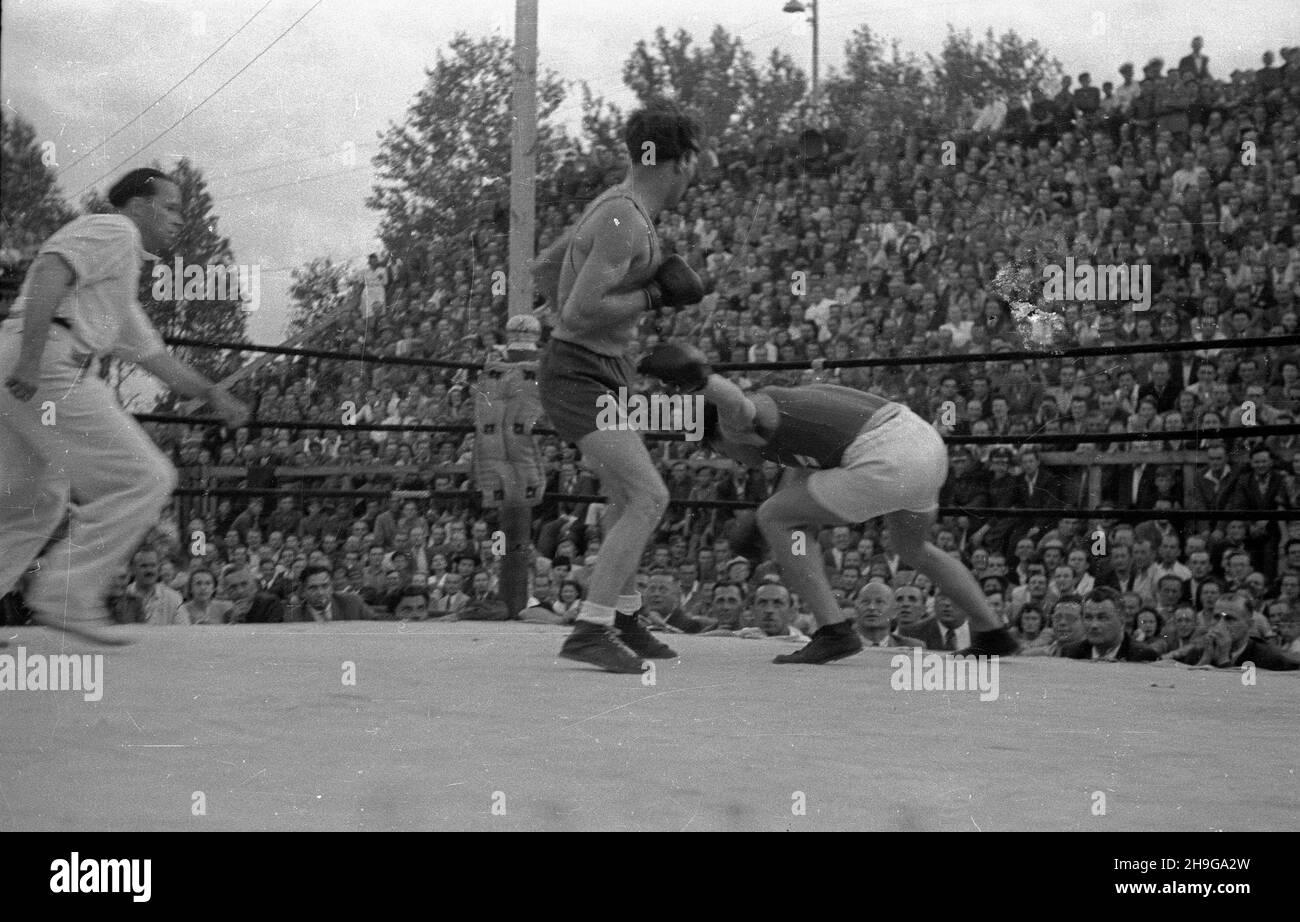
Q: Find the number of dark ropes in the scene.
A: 3